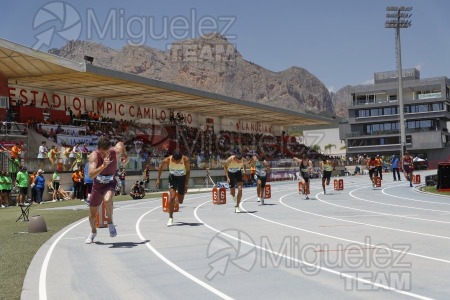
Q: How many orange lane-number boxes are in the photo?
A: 8